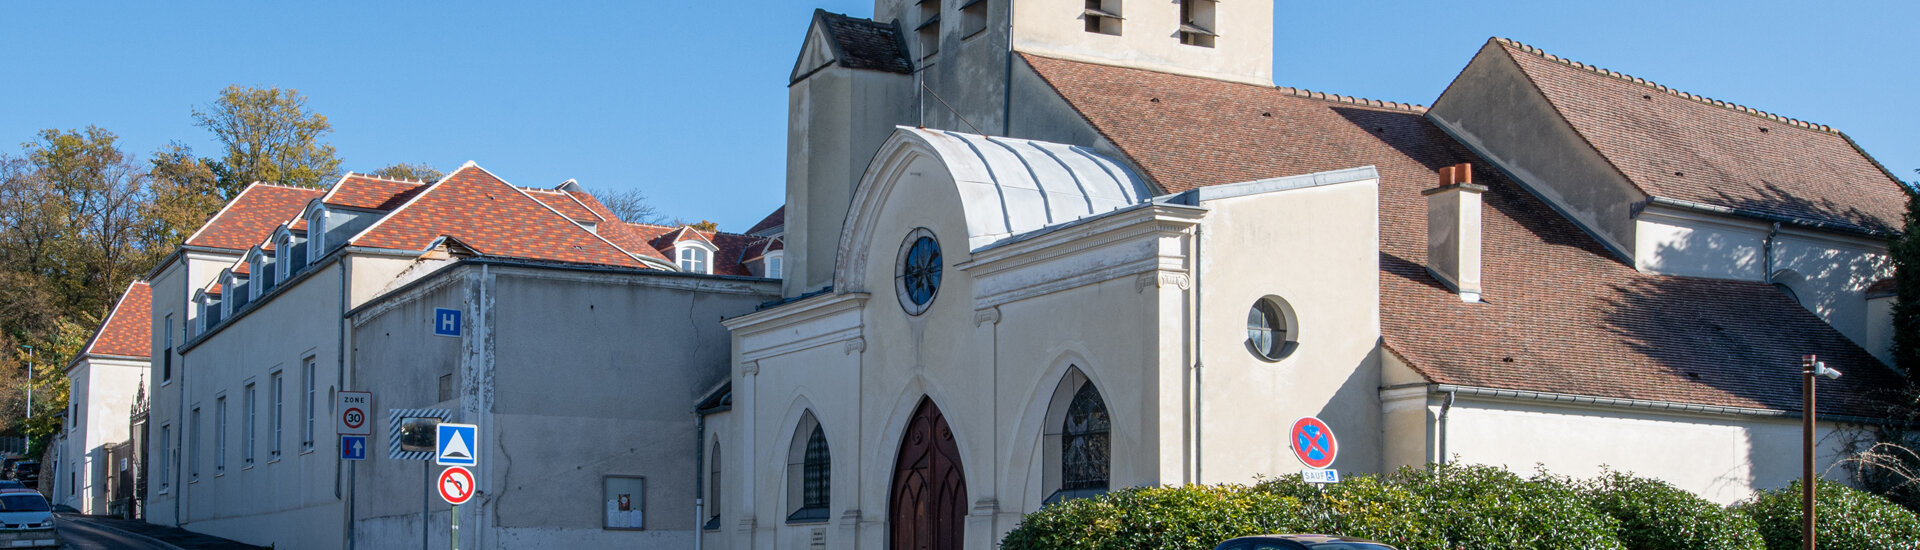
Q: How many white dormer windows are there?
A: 7